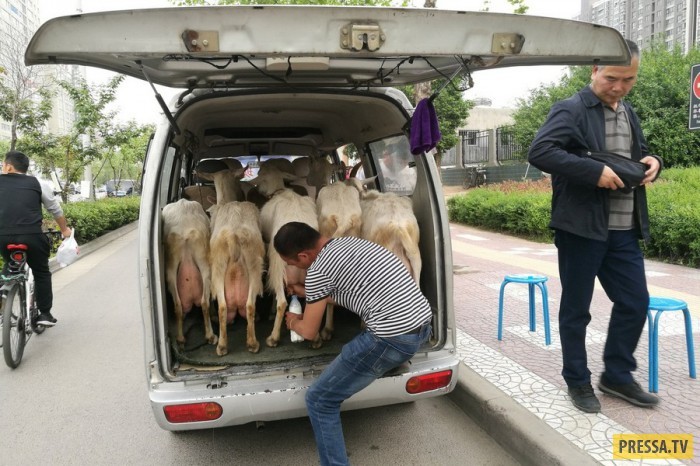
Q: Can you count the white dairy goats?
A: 5